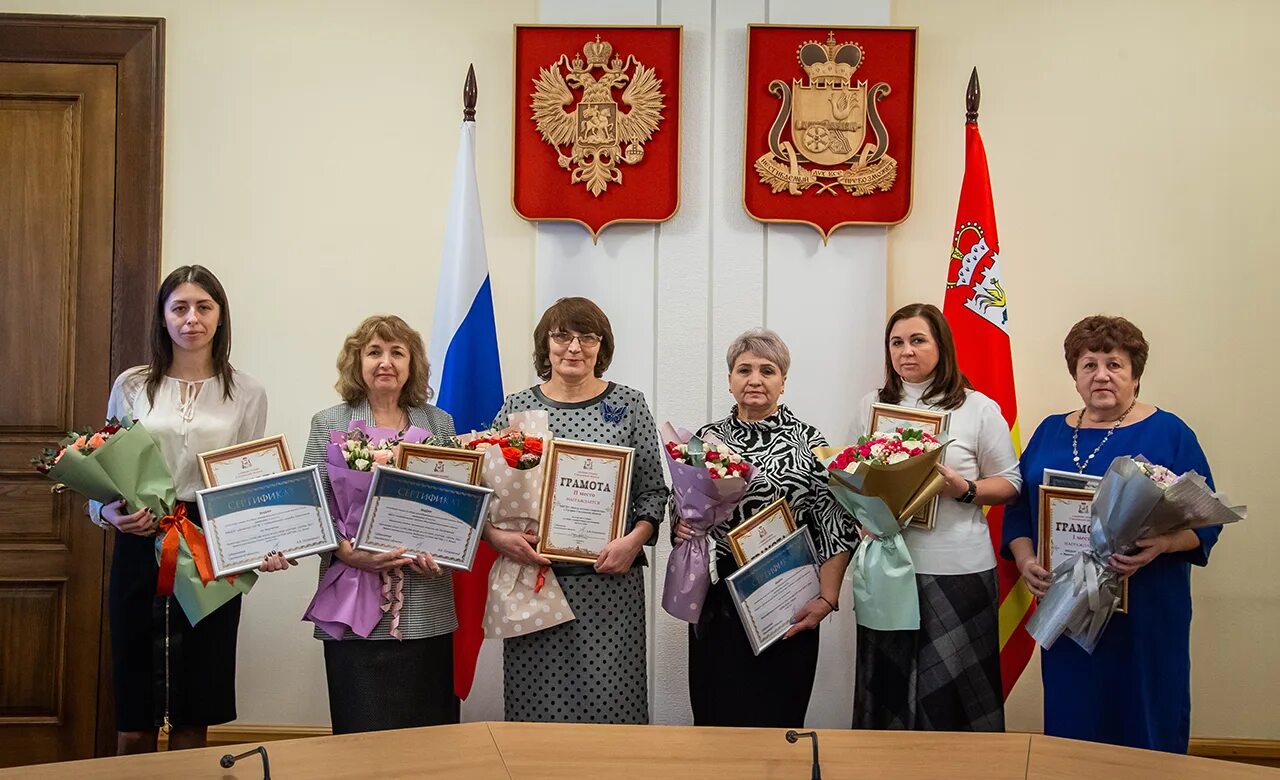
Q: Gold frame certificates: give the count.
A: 6